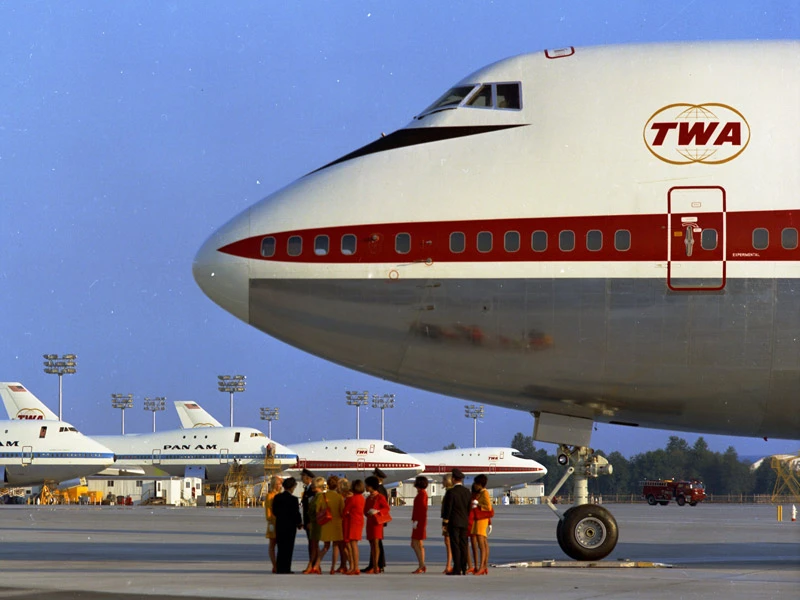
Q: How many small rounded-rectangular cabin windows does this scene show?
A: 15